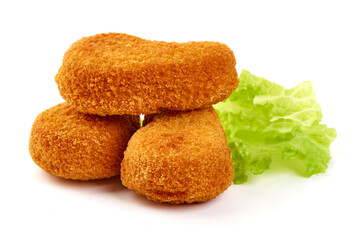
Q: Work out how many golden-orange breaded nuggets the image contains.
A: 3